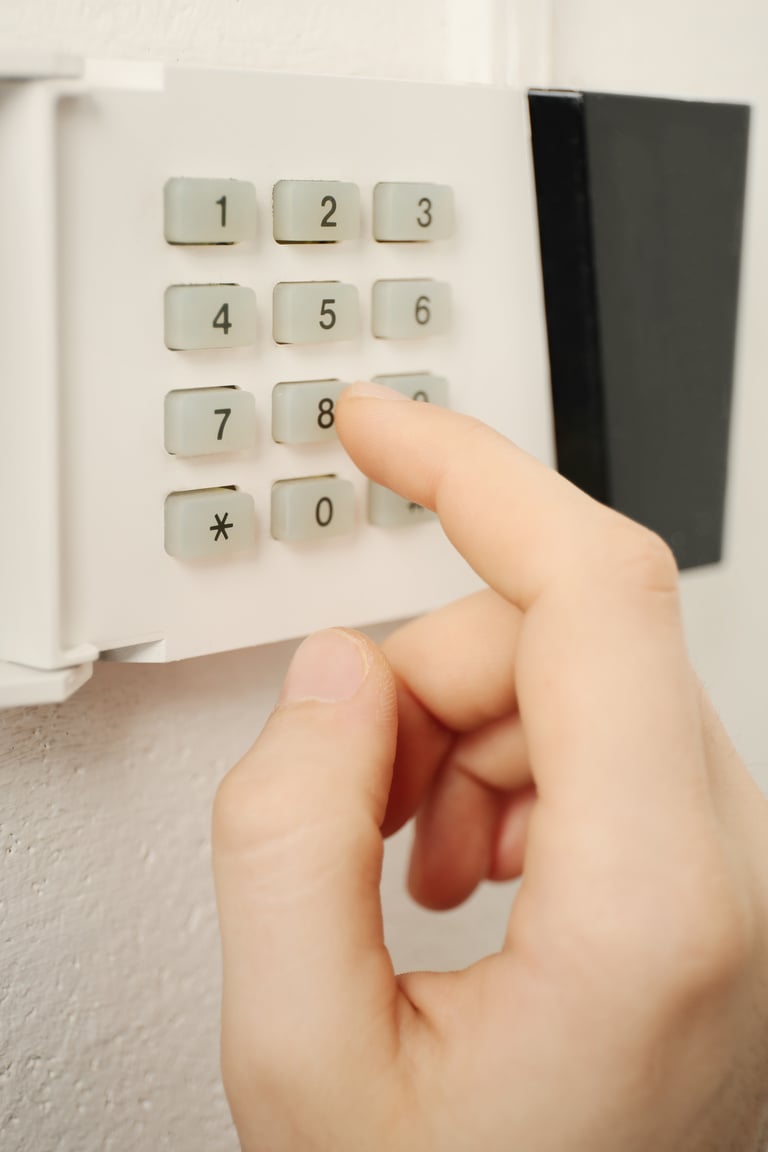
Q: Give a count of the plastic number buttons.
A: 10